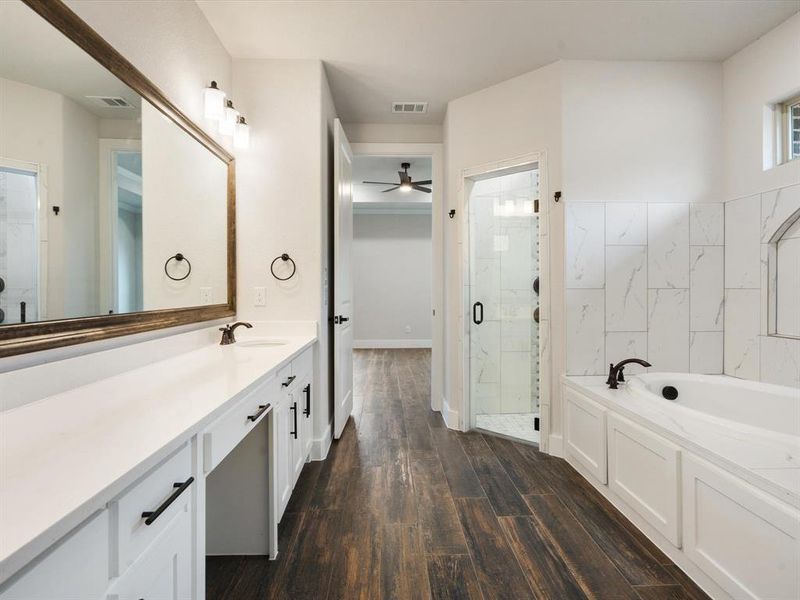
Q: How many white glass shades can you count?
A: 3